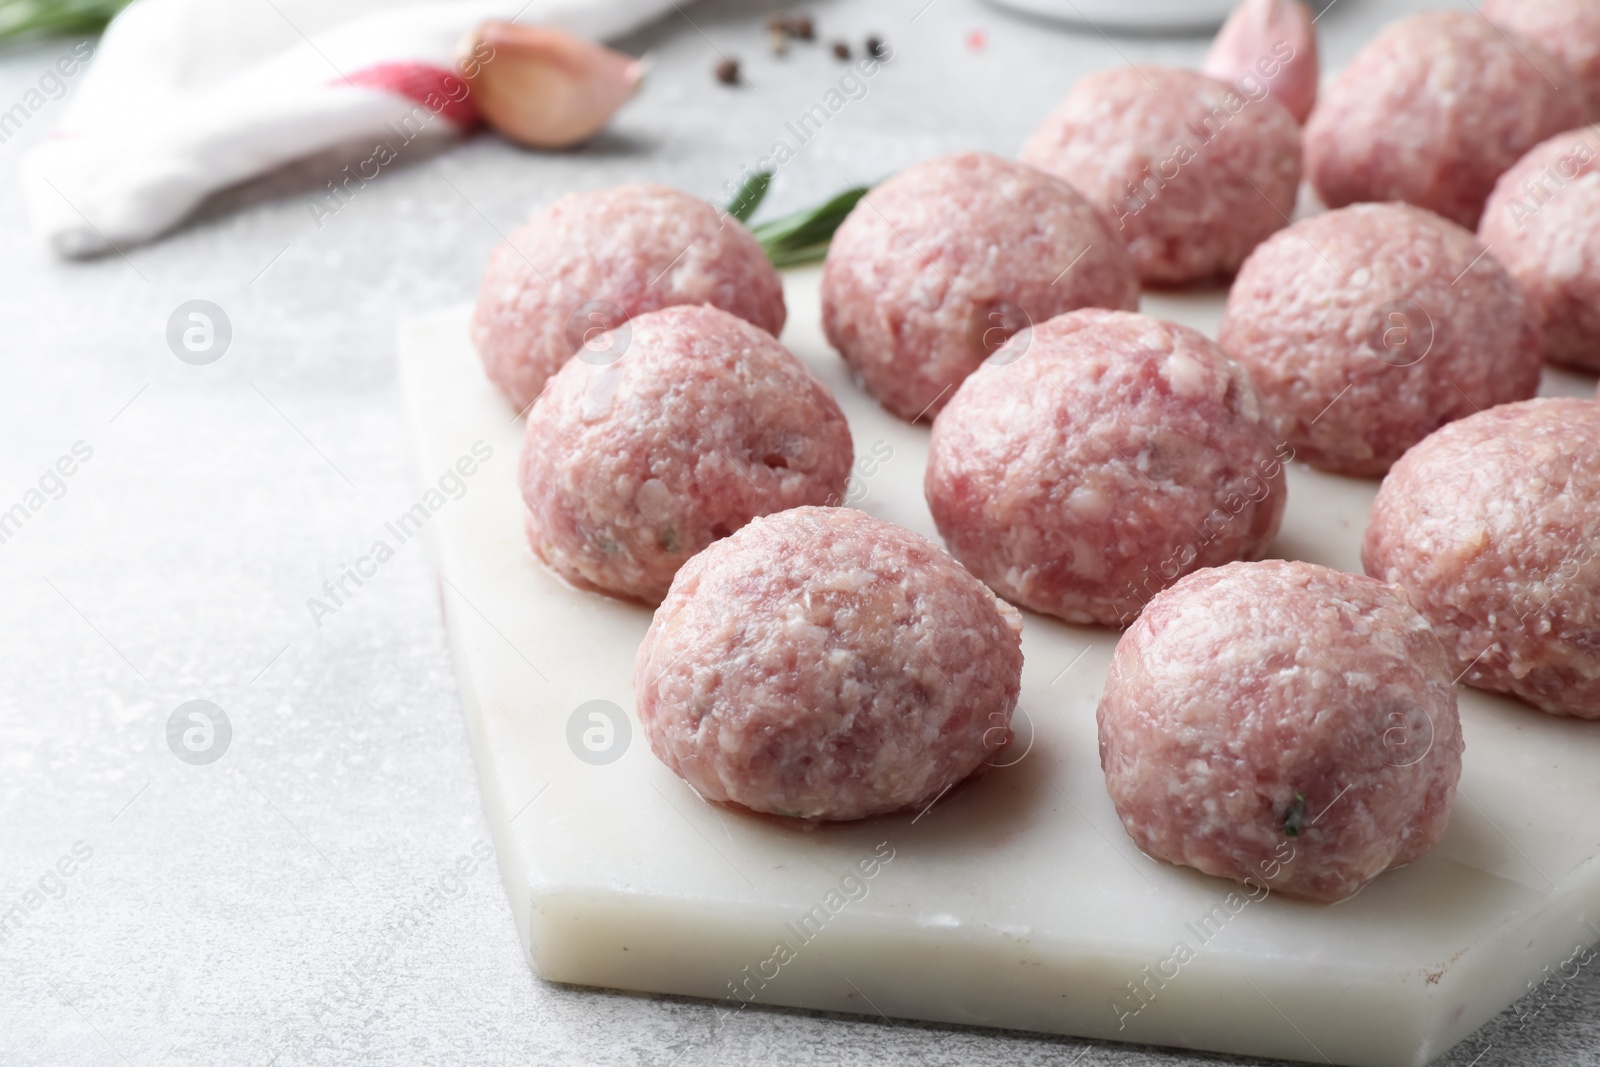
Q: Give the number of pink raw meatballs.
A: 12